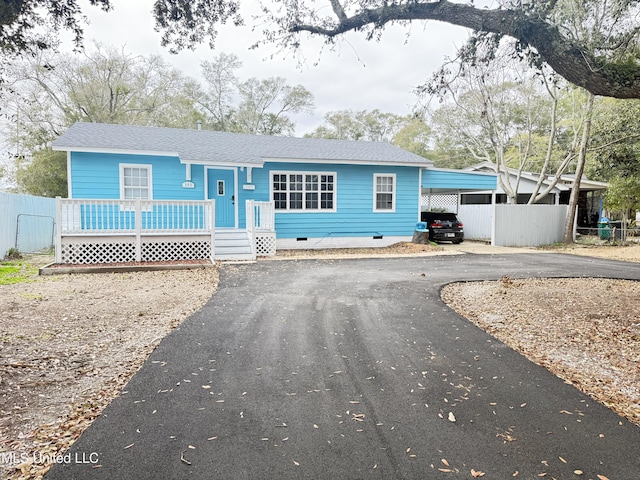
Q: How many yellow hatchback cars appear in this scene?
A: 0